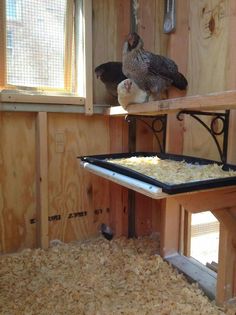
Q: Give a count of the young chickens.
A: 3